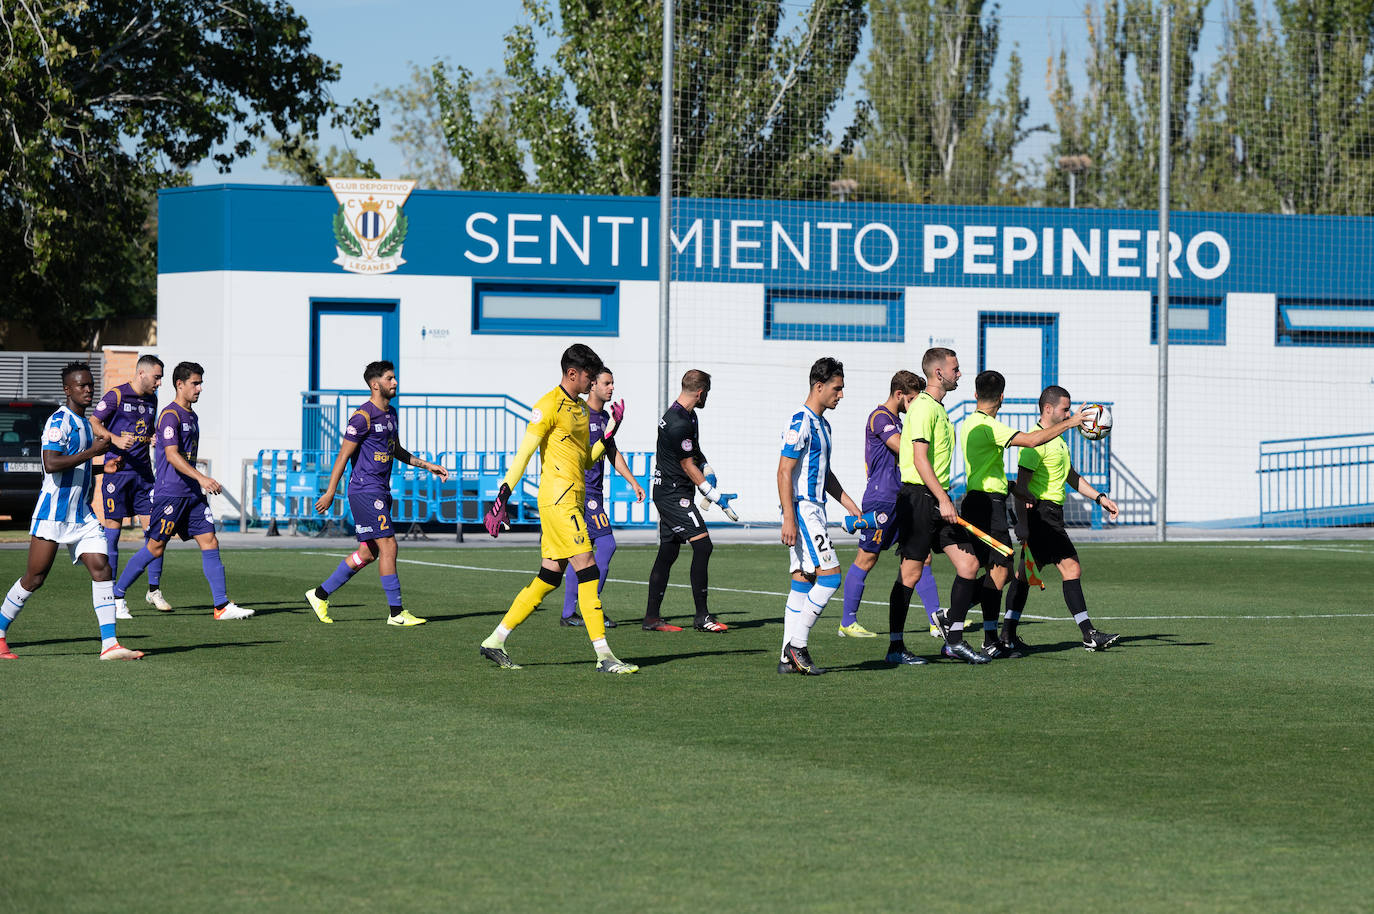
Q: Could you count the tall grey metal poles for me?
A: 2